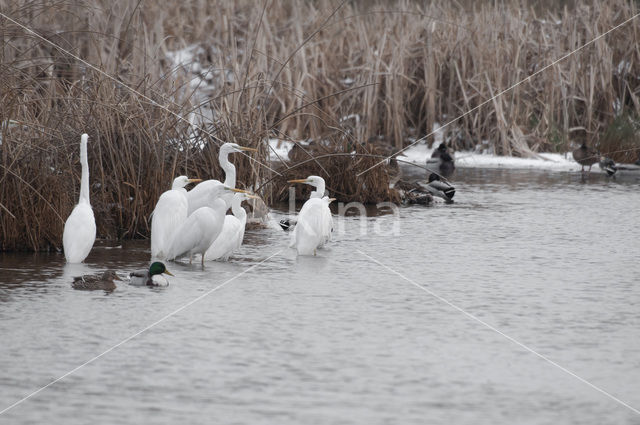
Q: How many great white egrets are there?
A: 7